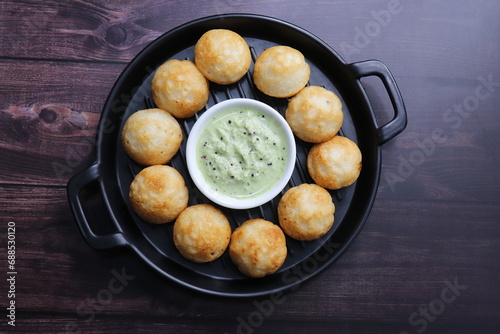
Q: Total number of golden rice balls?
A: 10